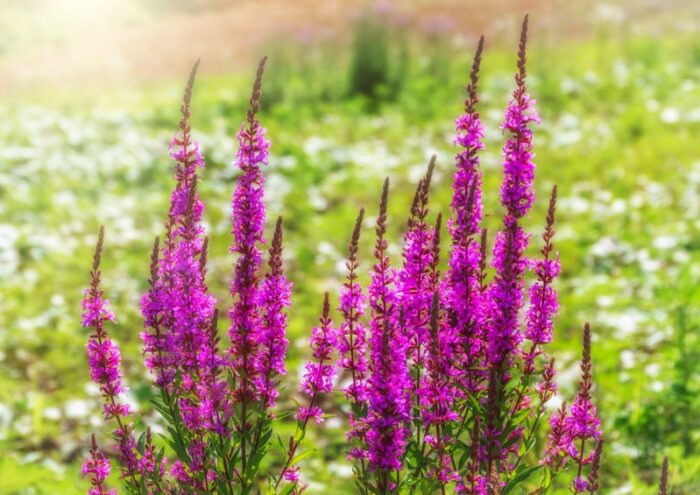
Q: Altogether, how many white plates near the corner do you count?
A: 0